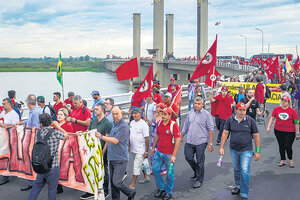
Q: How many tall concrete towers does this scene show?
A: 4